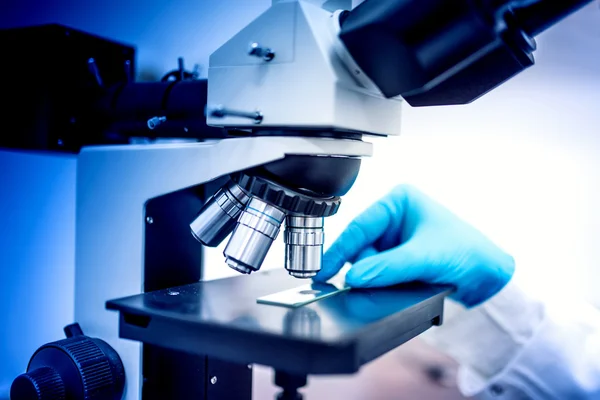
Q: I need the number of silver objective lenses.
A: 3